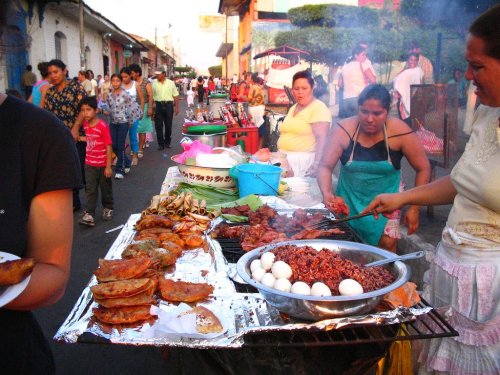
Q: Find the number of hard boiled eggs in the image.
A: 9